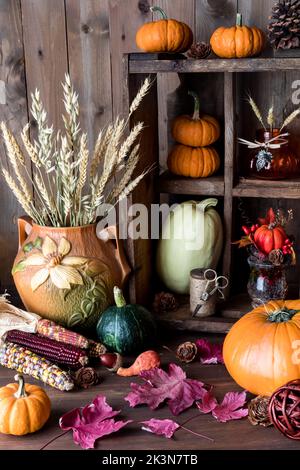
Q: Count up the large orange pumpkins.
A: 1